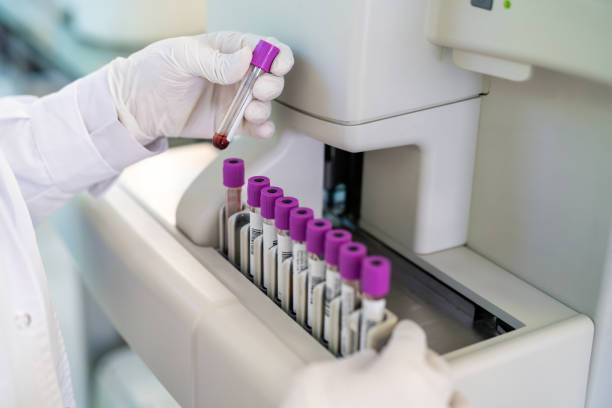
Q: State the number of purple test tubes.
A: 10